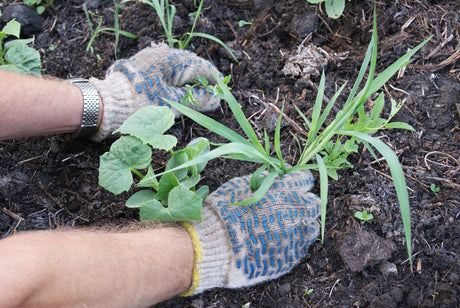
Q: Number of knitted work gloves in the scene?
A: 2